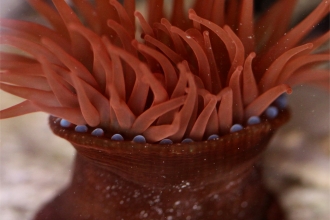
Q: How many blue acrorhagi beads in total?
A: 12